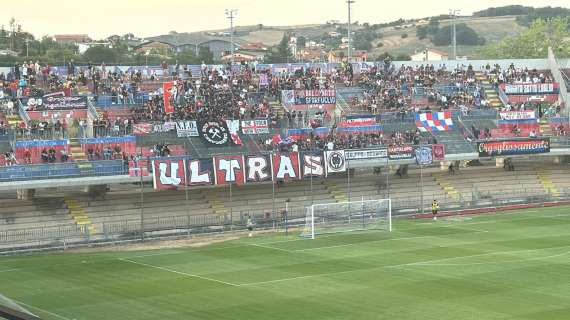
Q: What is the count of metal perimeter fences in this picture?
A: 1